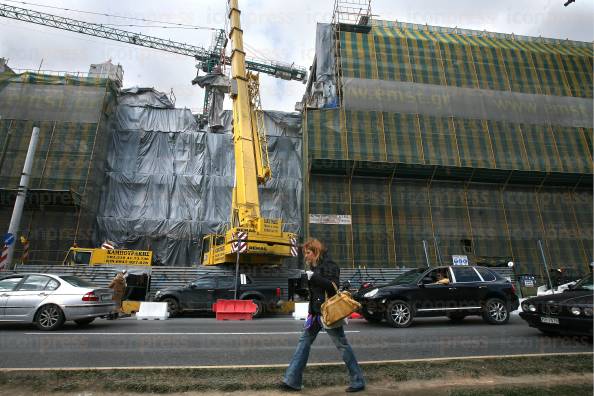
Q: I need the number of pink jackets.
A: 0